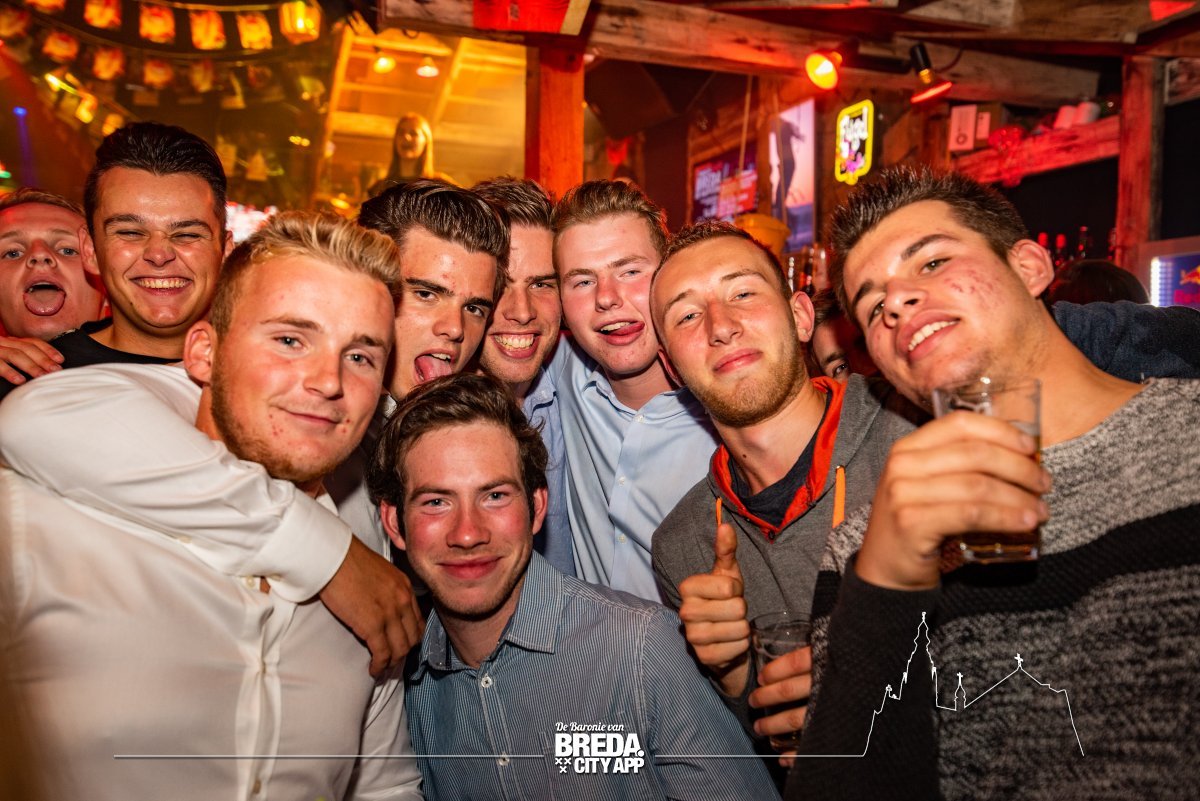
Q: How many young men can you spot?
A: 9